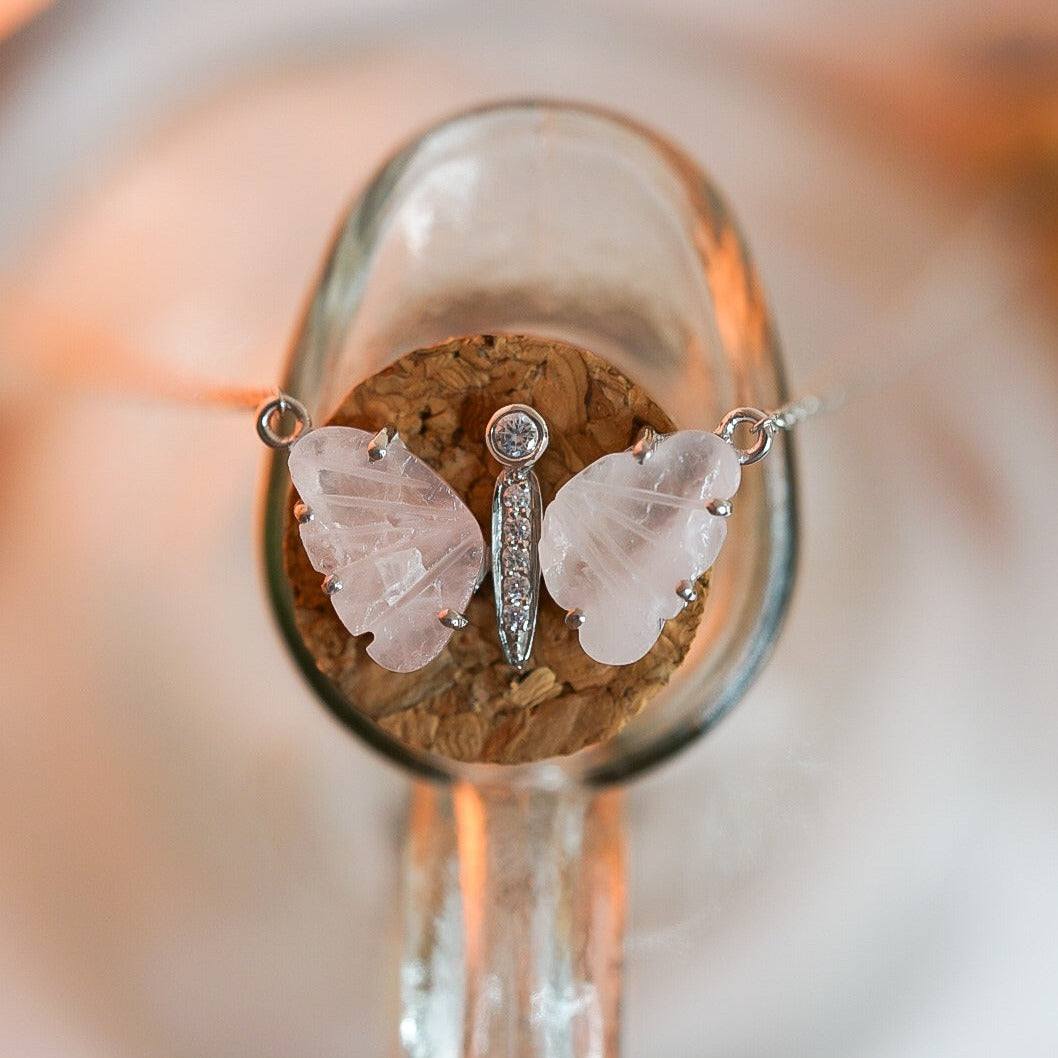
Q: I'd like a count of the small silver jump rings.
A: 2